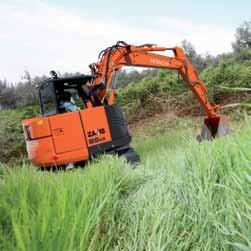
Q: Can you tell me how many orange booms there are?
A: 1